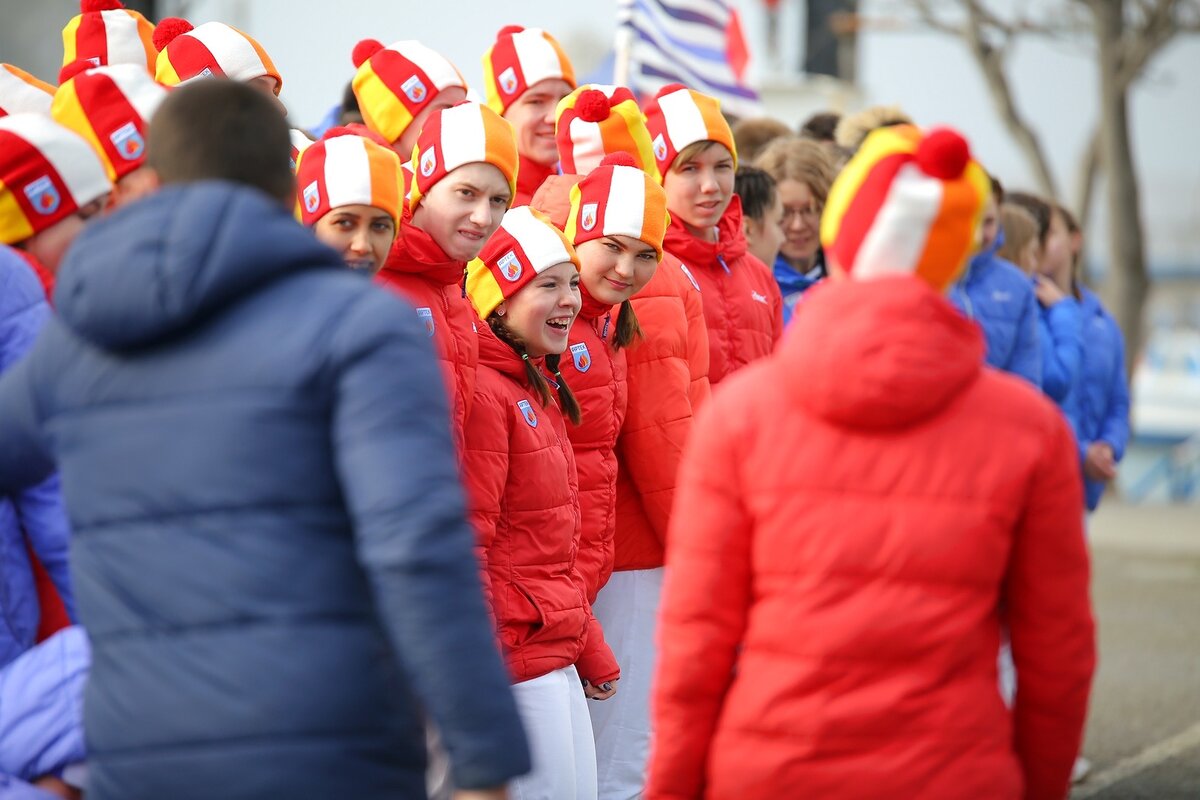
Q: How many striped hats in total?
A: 15